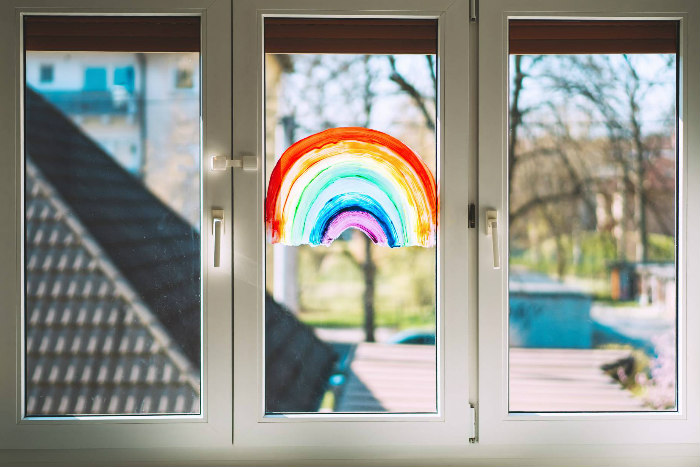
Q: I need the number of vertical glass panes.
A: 3